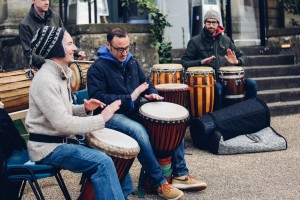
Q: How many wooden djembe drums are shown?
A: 3